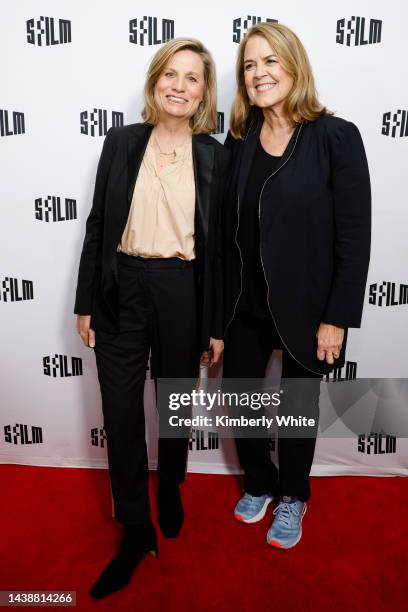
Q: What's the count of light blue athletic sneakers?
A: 2